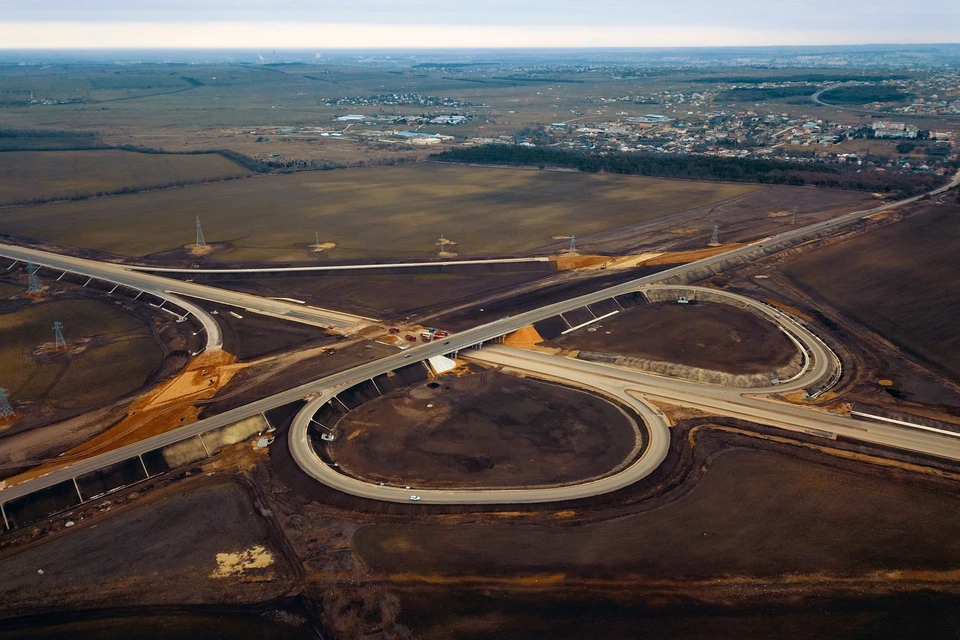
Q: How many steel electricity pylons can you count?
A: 9